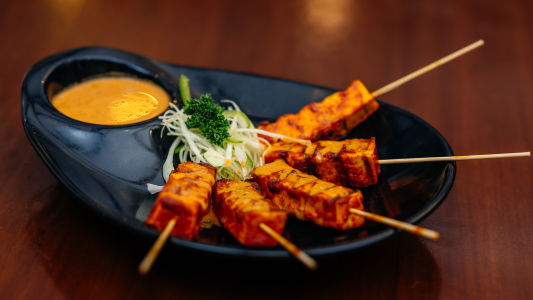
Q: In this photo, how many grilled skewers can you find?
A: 5